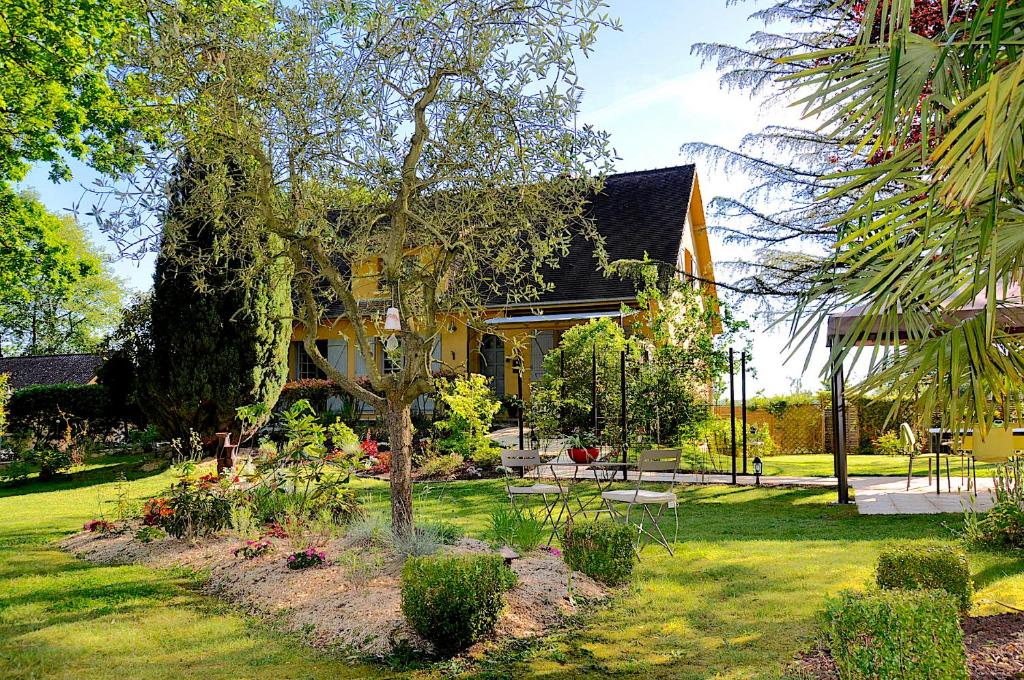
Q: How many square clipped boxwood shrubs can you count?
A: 4